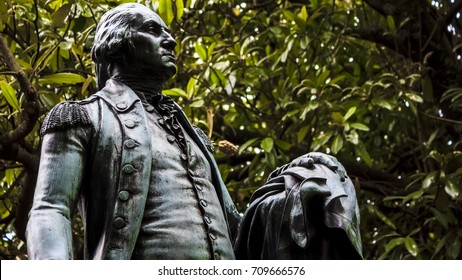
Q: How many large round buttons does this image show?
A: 6